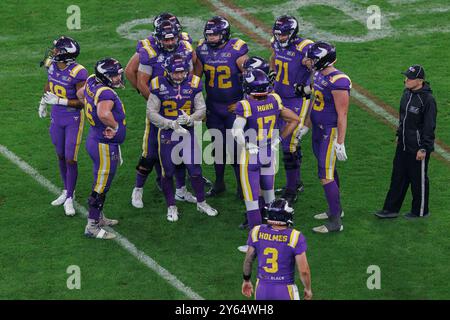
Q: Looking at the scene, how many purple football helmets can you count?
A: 11